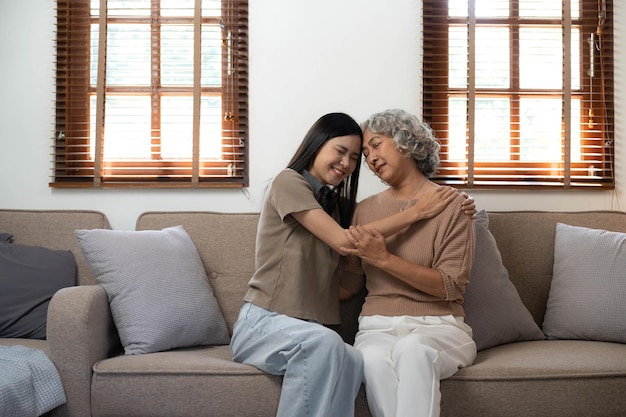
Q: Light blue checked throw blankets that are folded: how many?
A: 1